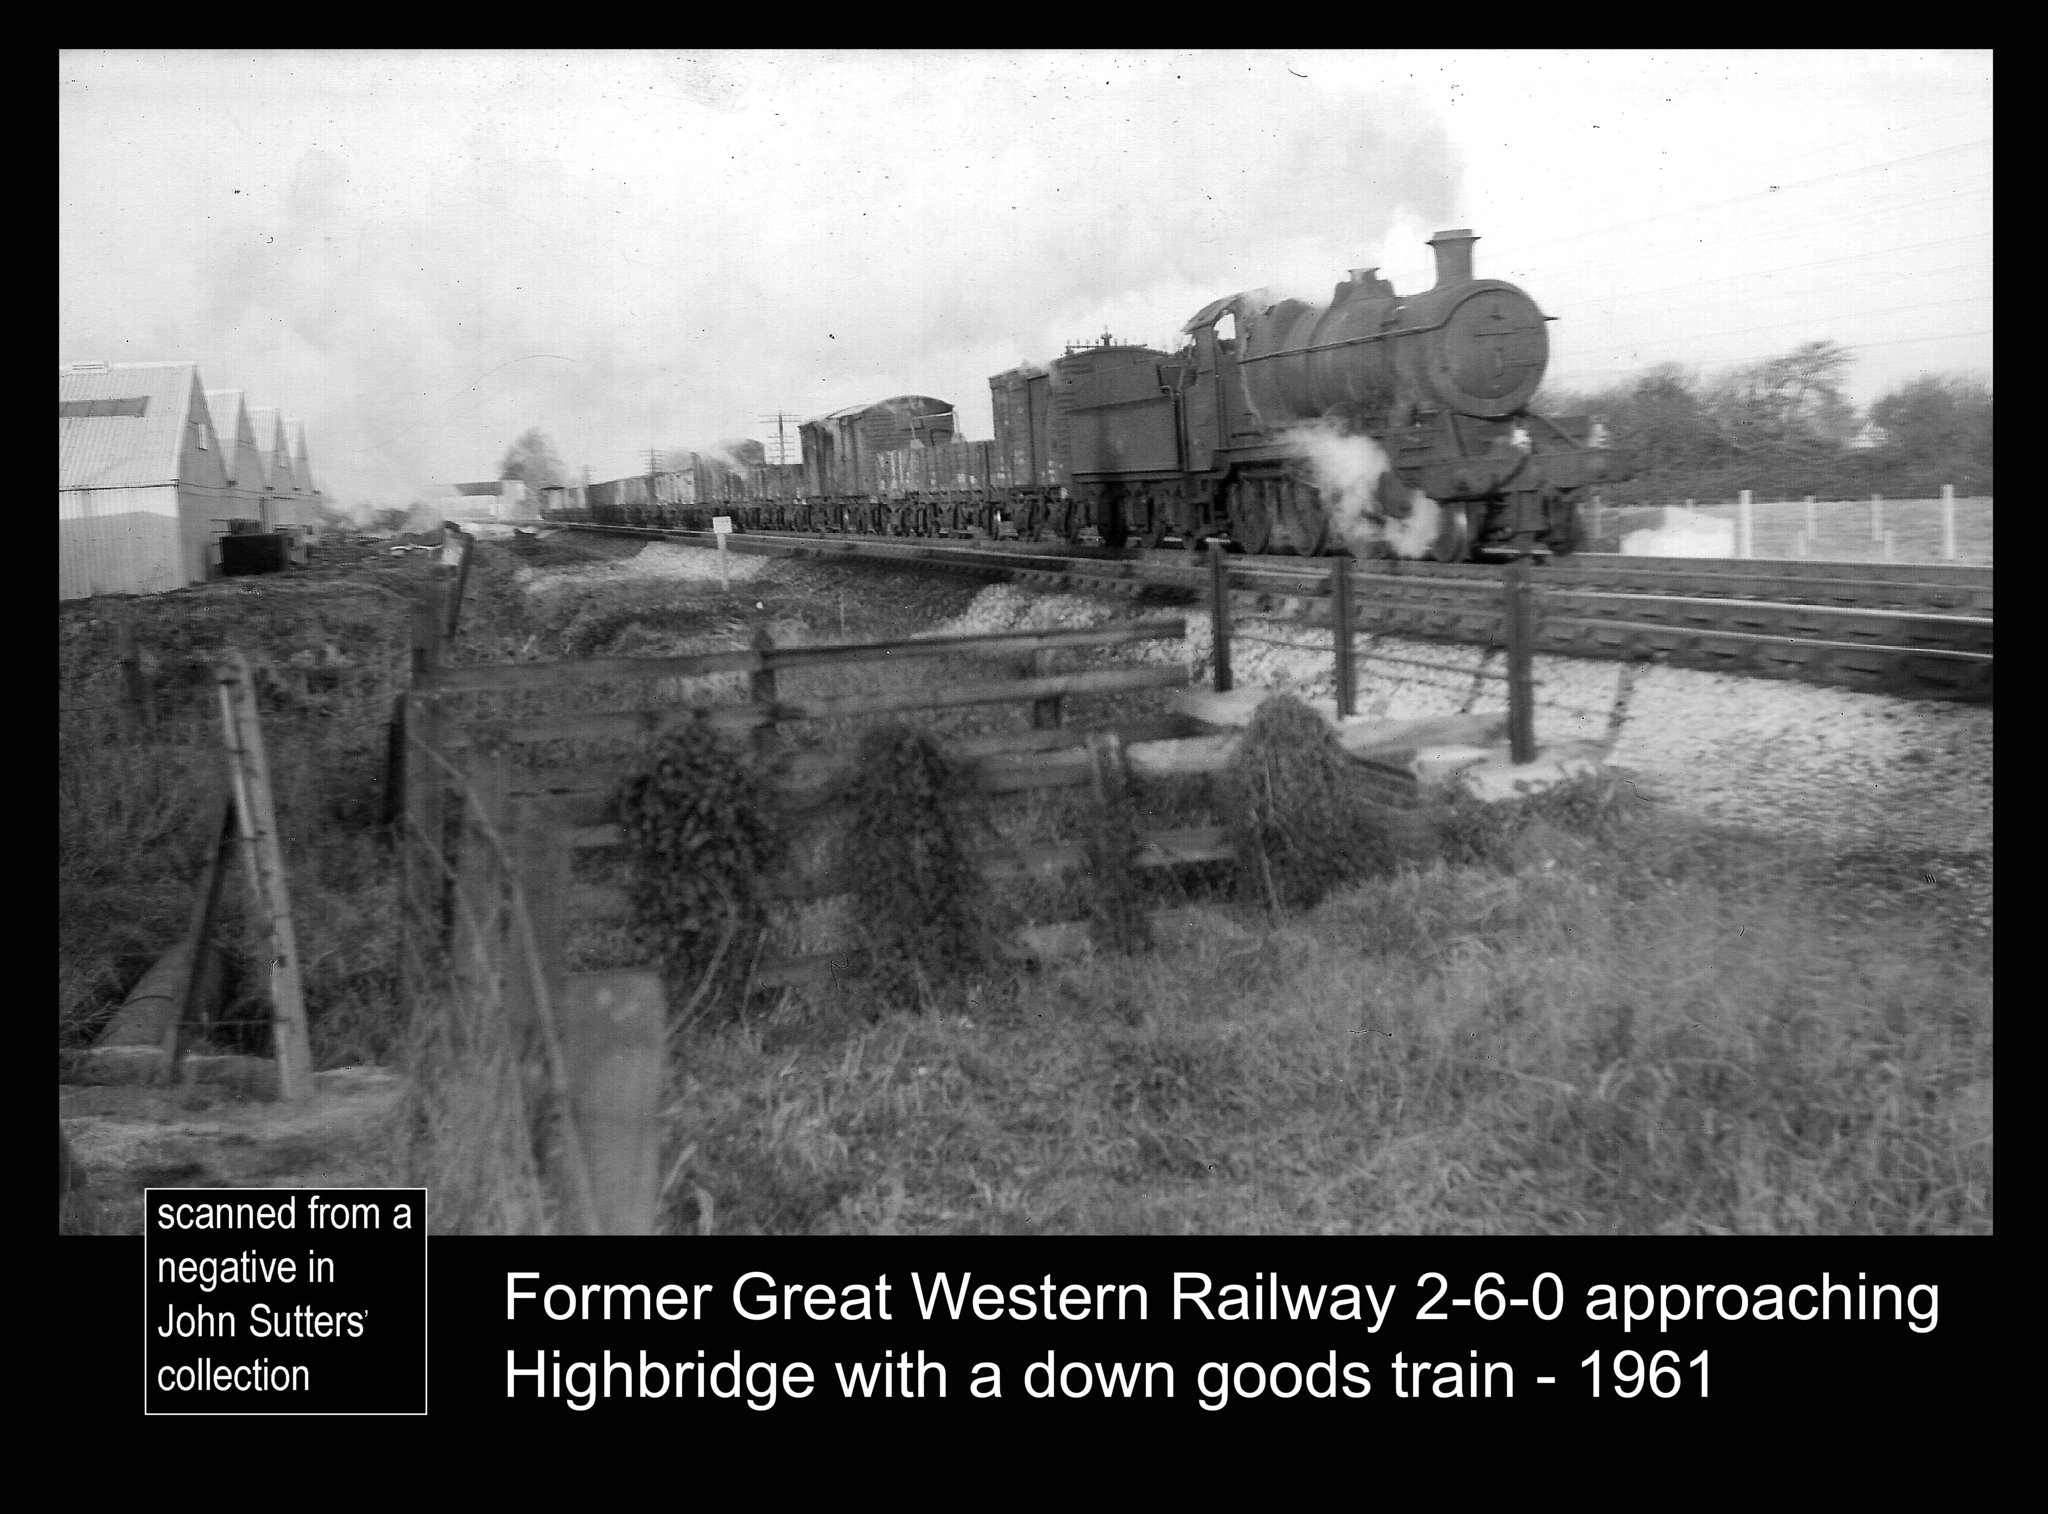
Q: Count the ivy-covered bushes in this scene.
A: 3